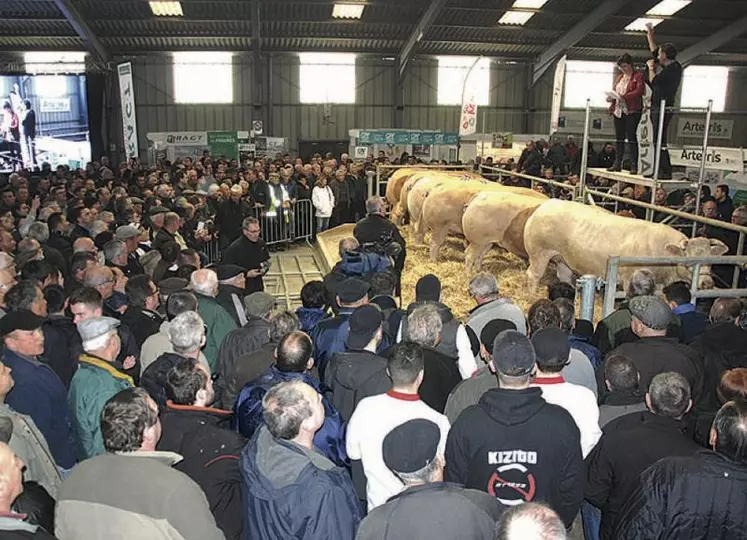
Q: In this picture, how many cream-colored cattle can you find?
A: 6